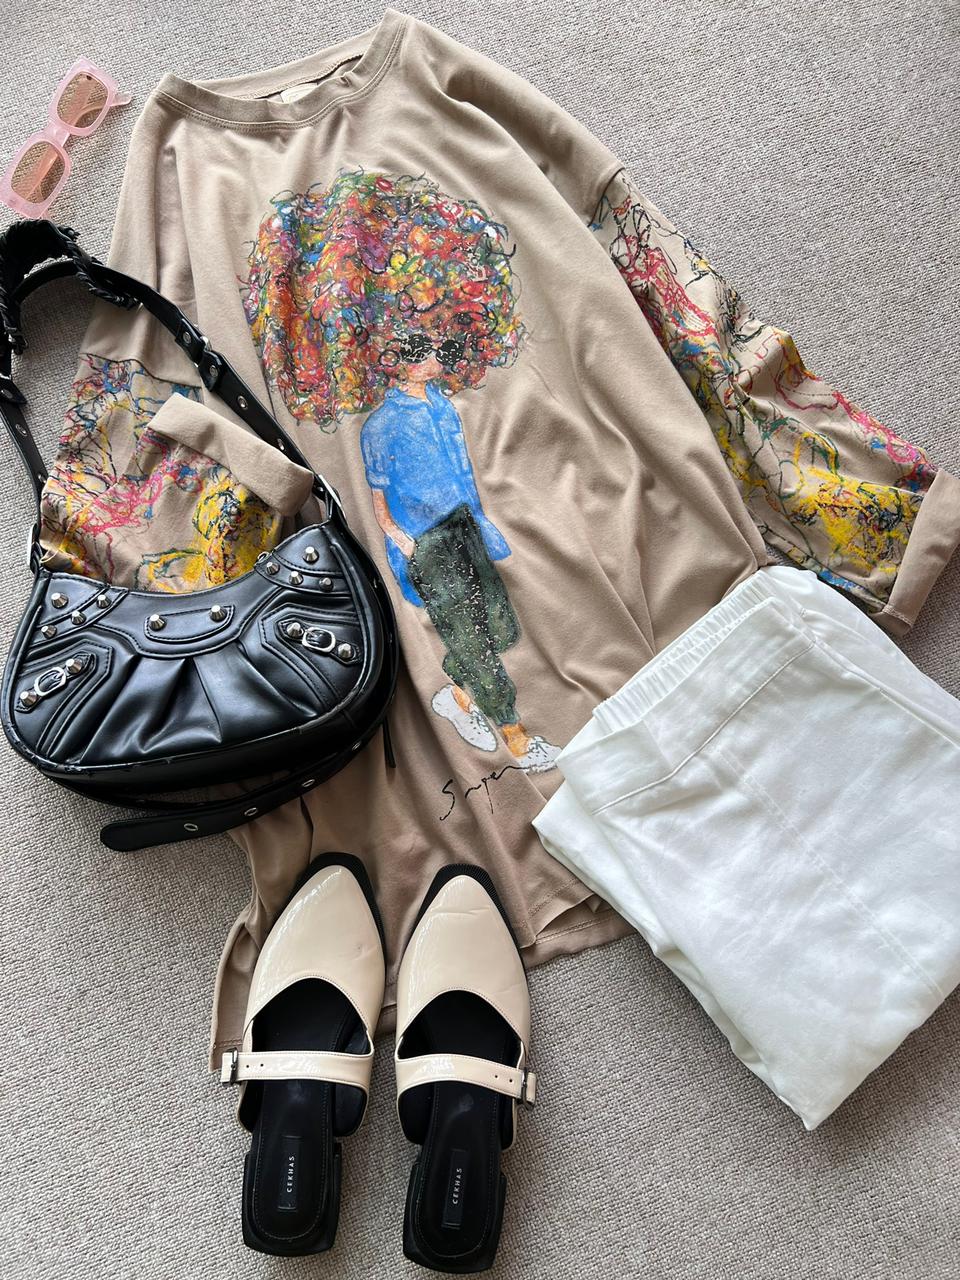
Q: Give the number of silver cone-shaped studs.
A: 14